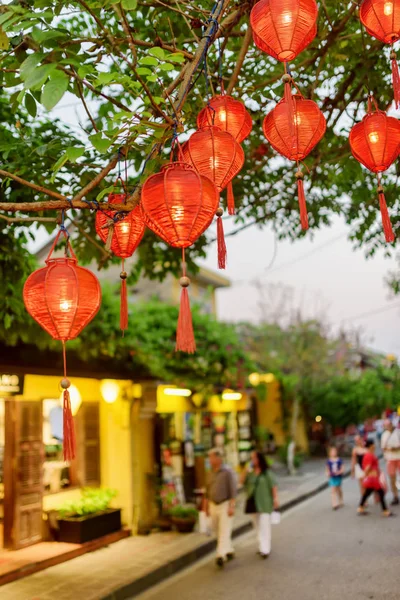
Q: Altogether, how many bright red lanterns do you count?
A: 9